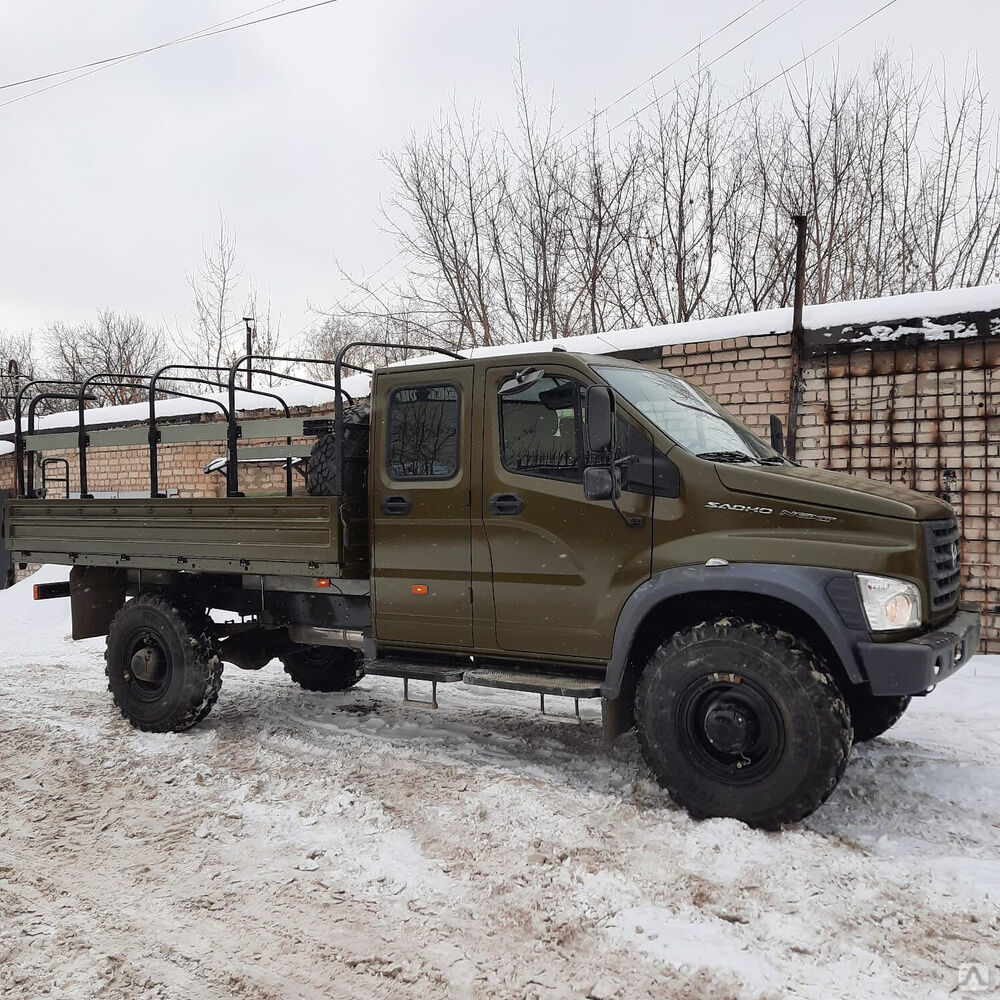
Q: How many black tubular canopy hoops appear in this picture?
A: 5